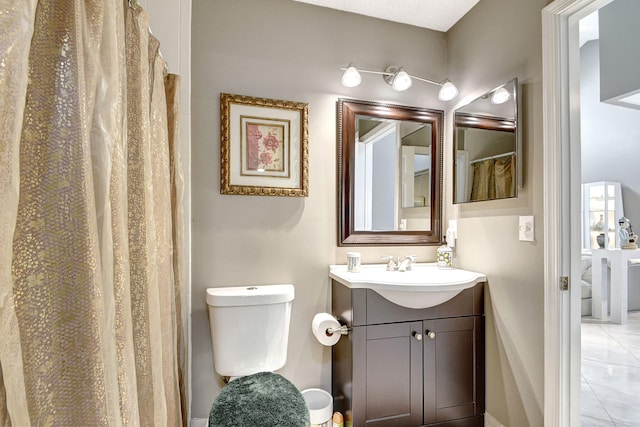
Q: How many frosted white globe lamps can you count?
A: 3